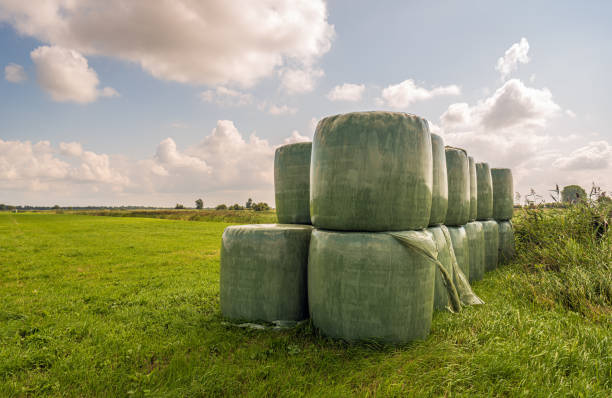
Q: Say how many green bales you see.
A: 14